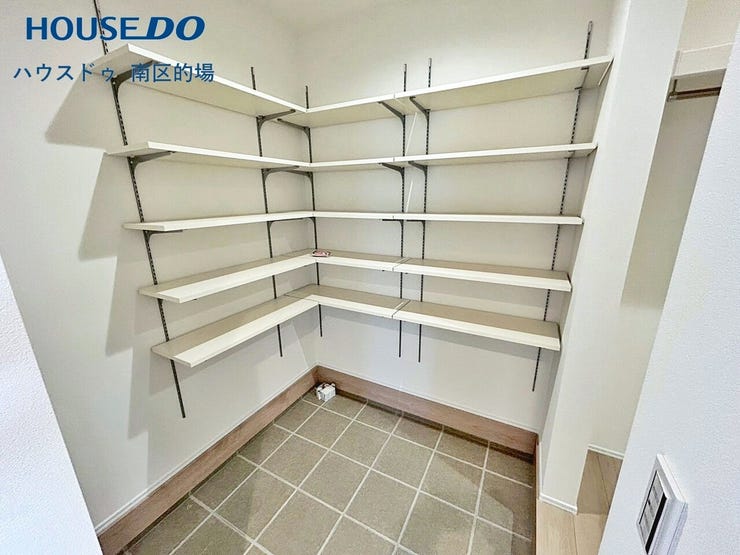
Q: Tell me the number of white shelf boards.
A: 15